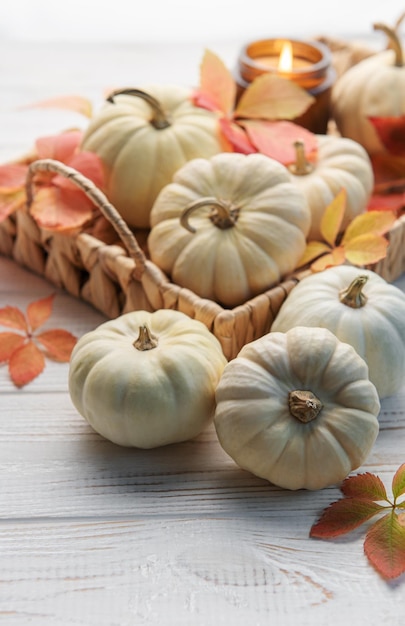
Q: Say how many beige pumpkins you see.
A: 7